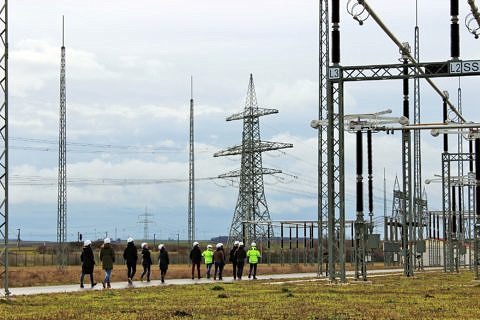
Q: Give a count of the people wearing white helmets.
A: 11